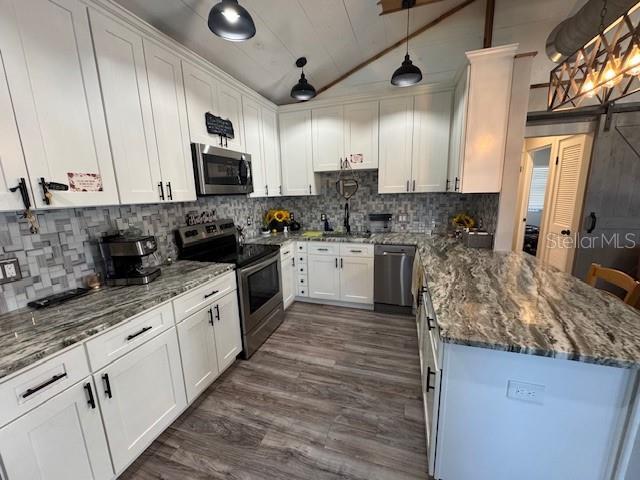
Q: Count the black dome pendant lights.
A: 3